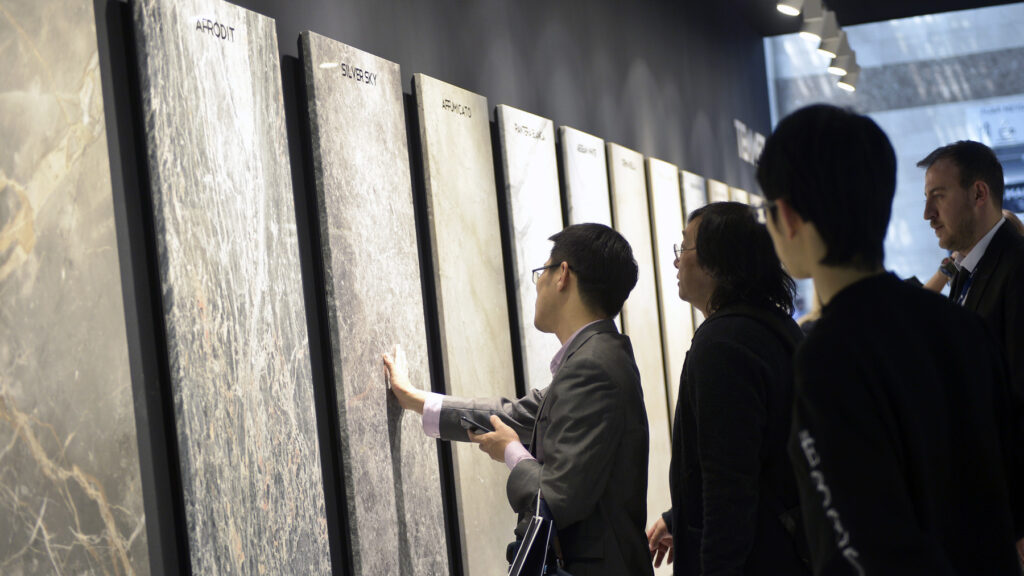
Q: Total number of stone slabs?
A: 12